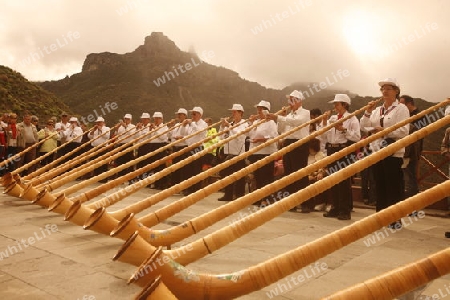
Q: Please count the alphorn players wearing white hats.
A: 12